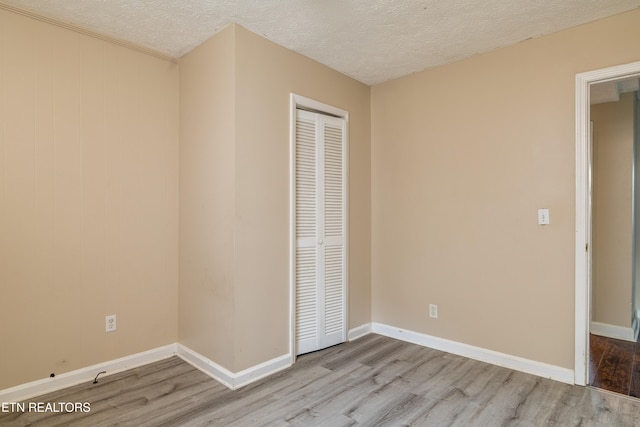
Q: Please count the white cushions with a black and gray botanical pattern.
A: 0